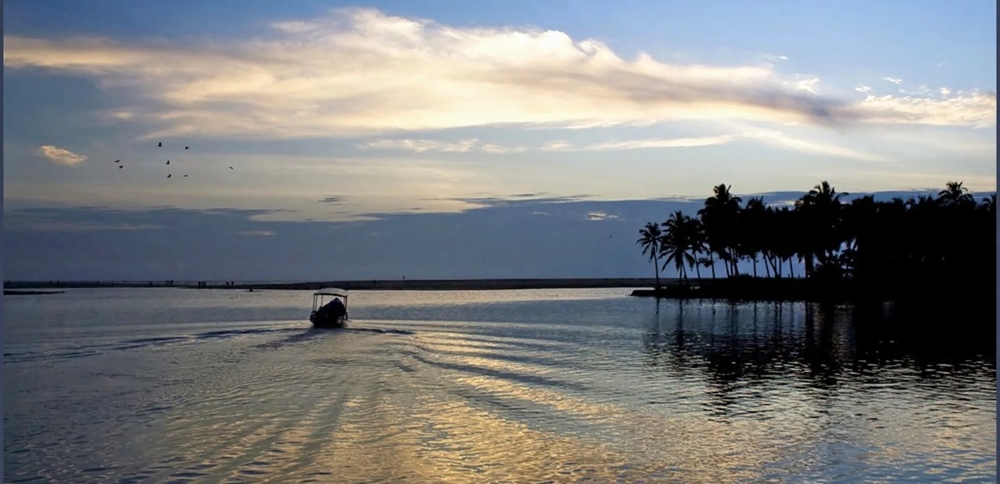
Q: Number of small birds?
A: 8